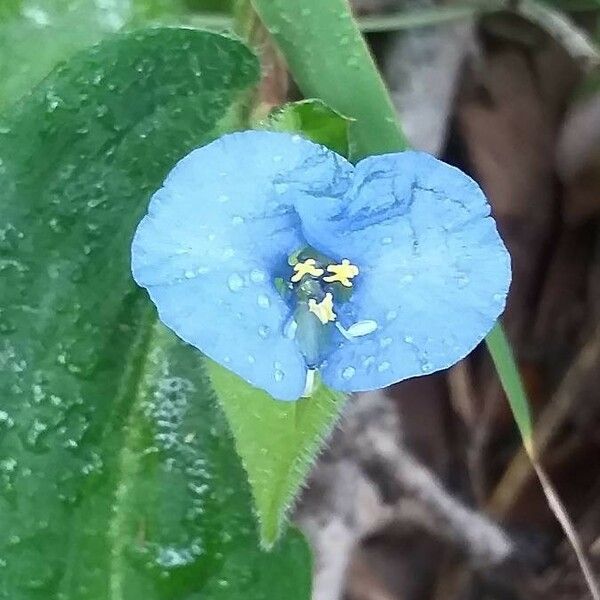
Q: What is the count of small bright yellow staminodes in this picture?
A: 3